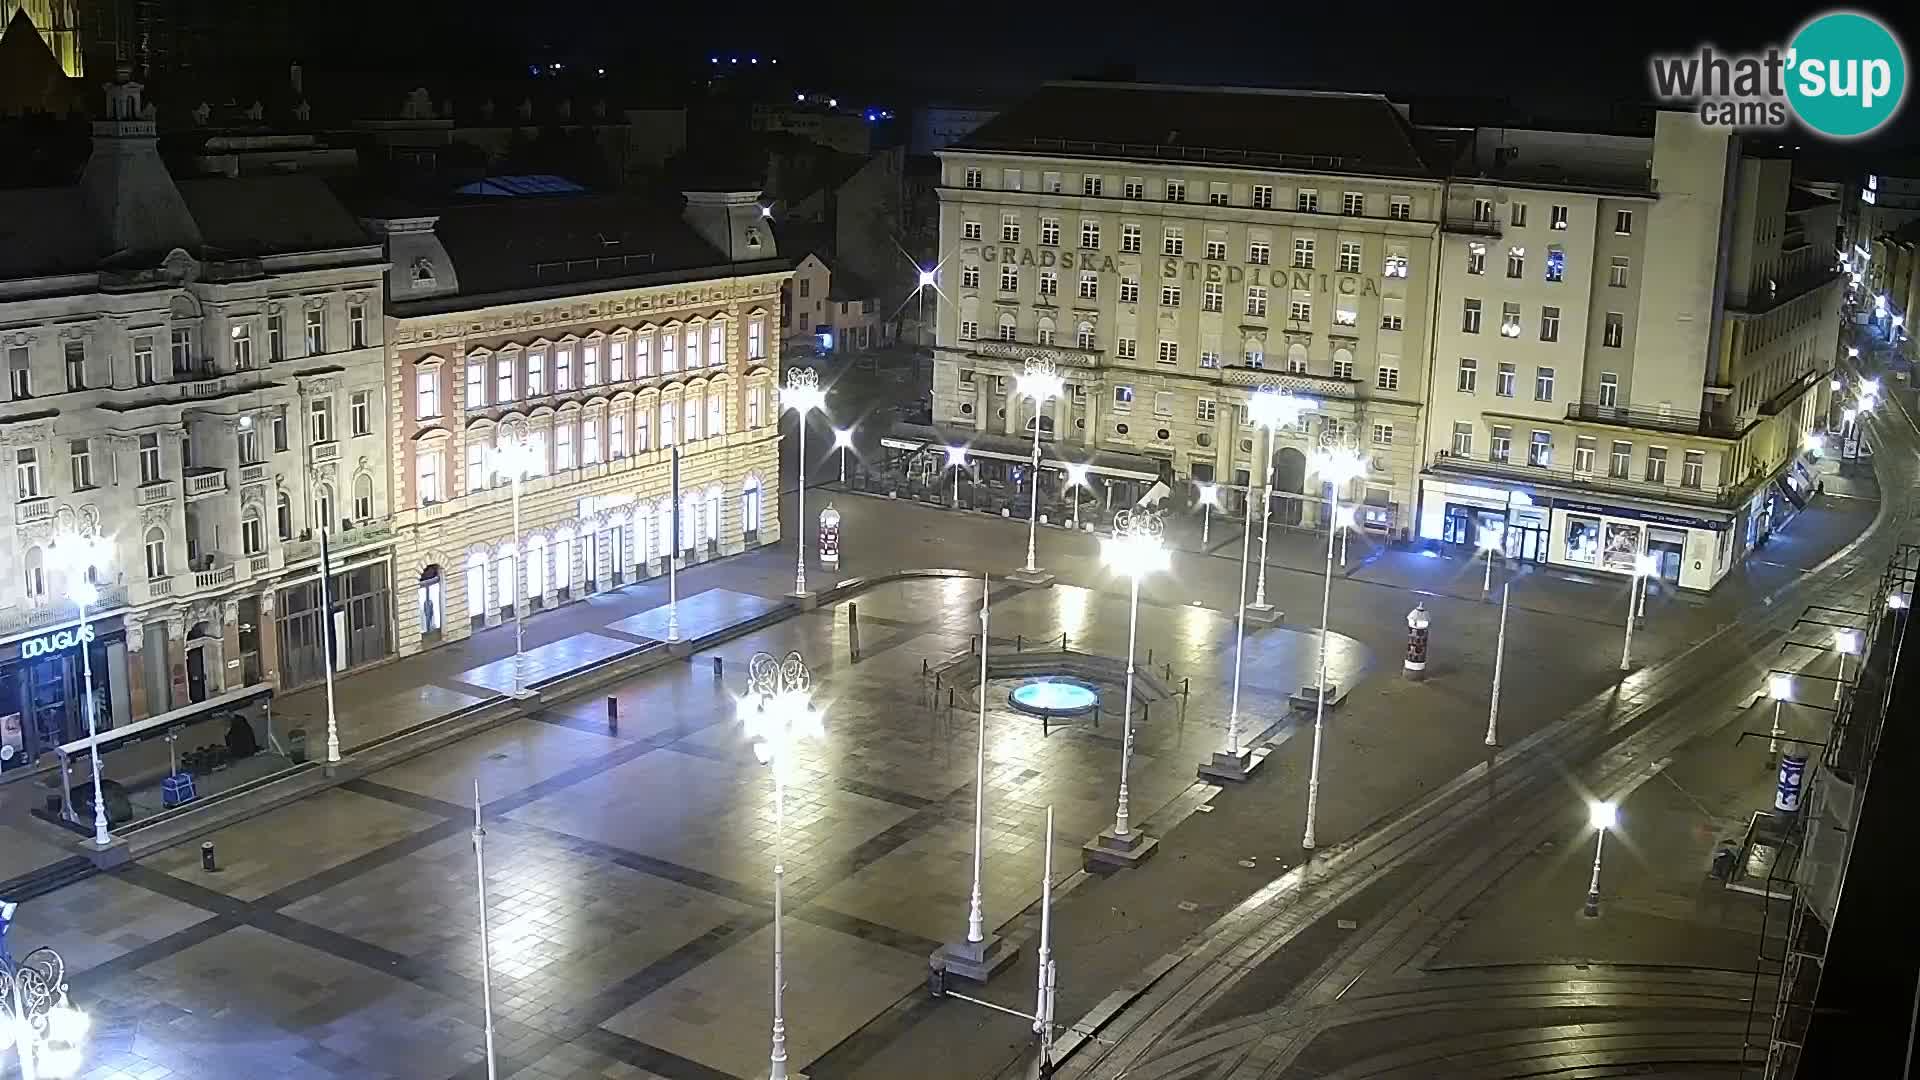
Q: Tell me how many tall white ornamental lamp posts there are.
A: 9